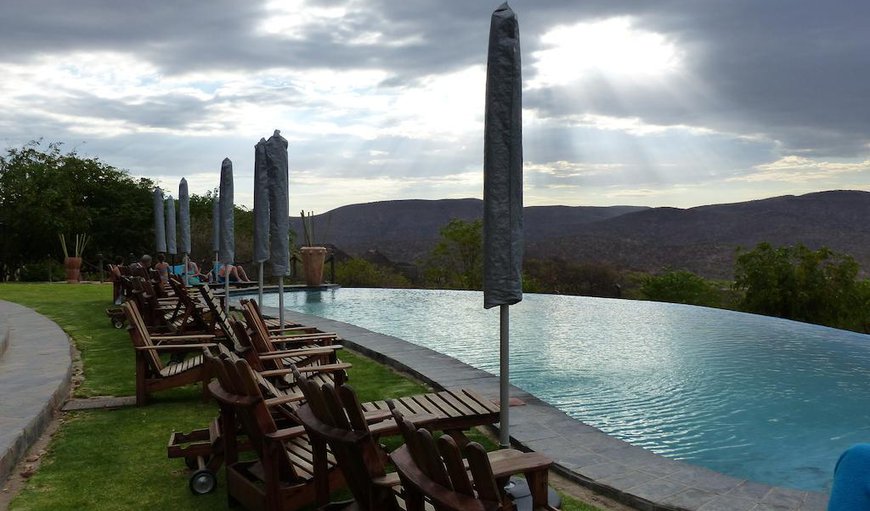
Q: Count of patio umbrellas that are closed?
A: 8